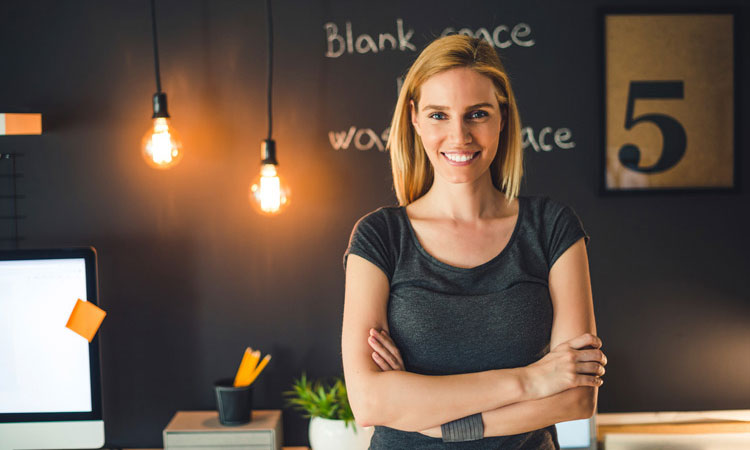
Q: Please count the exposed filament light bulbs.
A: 2